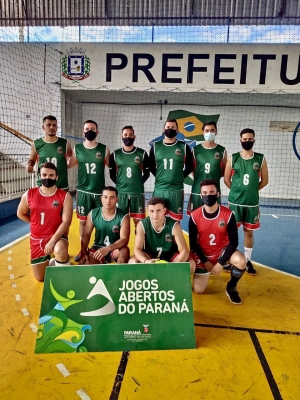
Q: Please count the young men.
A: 10